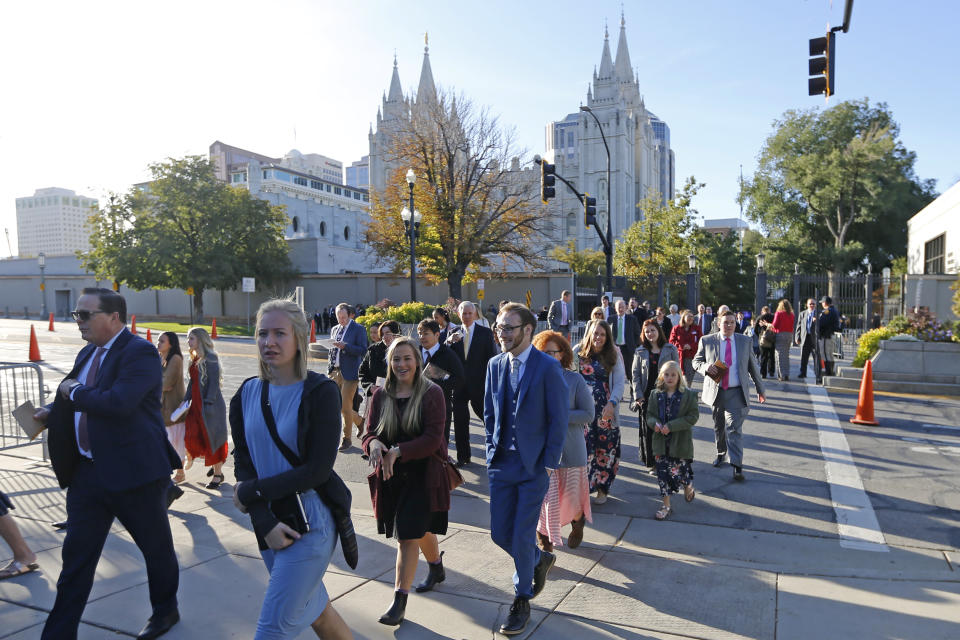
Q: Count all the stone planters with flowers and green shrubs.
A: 2